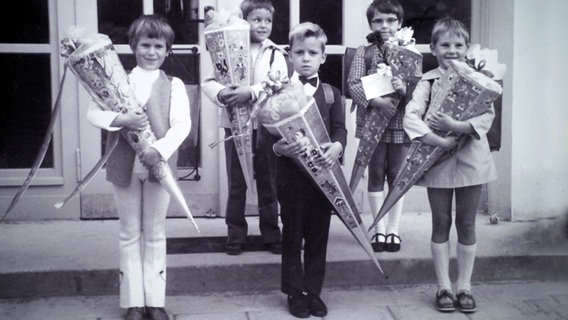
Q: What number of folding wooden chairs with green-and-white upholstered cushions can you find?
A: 0